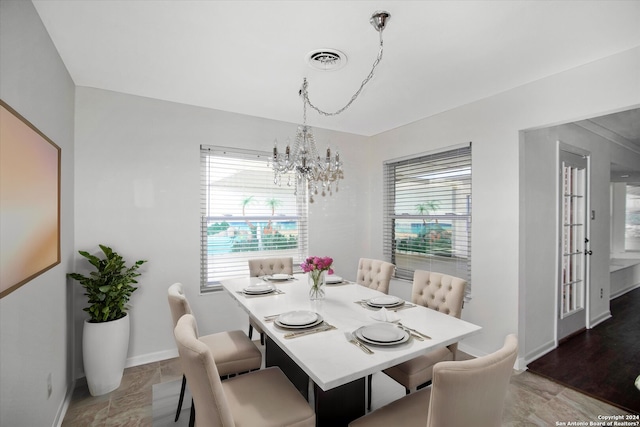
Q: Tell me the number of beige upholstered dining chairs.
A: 6